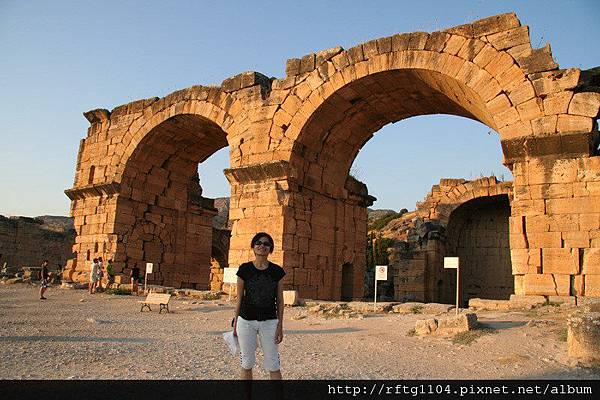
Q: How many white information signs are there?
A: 4